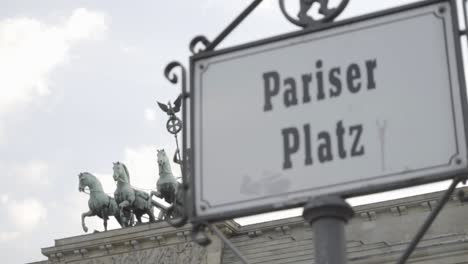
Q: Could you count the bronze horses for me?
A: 3